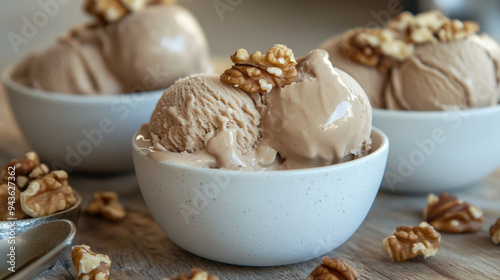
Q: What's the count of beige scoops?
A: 6